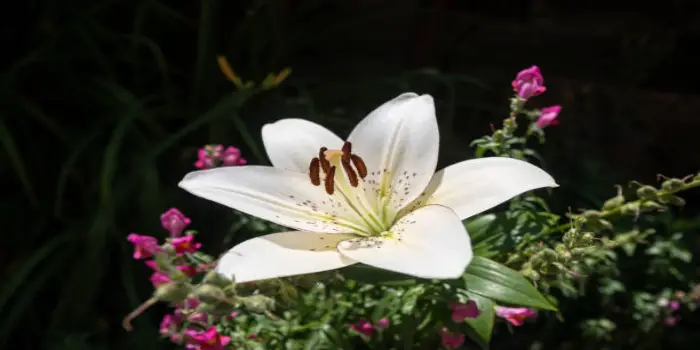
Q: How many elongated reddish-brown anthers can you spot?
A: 6